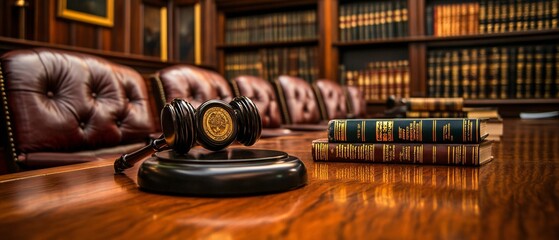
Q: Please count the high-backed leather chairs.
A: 6